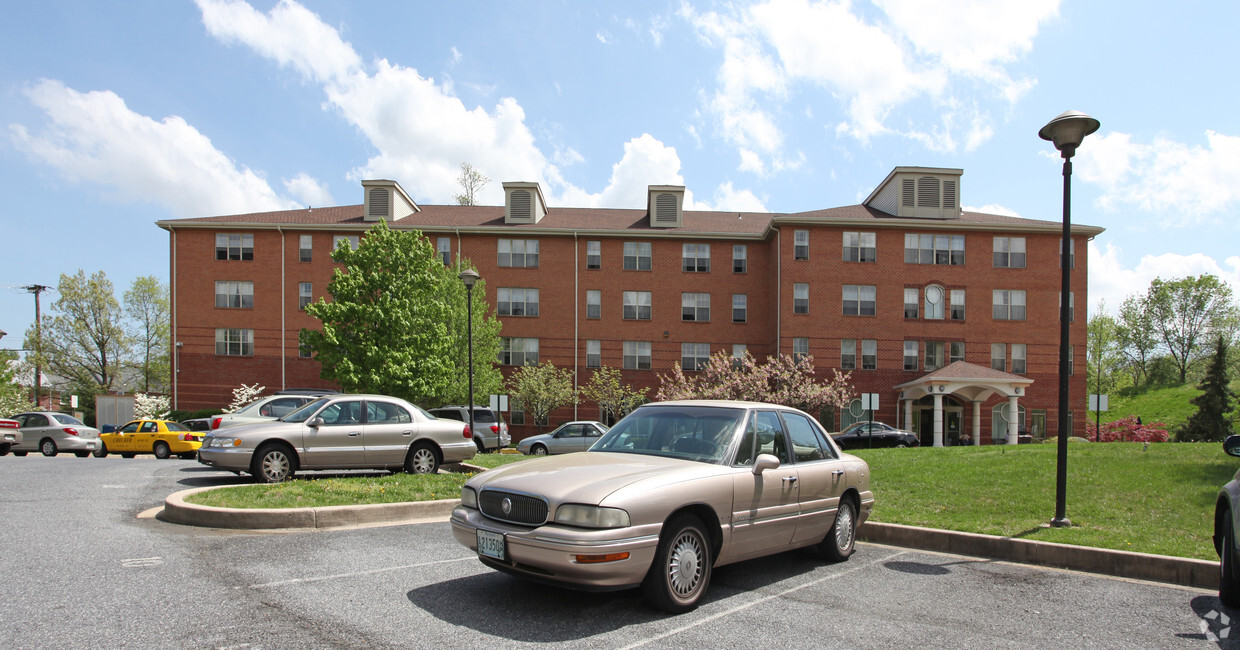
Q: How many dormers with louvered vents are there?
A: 4